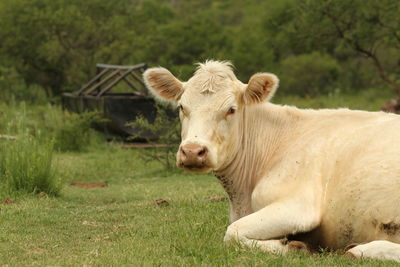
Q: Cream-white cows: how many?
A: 1